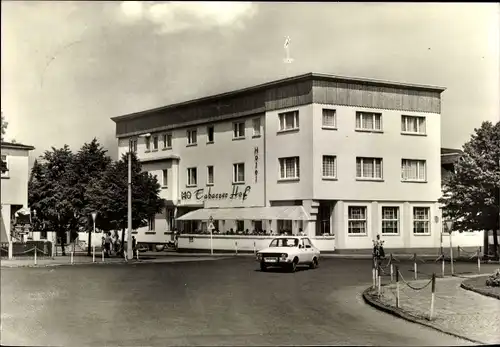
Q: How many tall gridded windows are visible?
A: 3